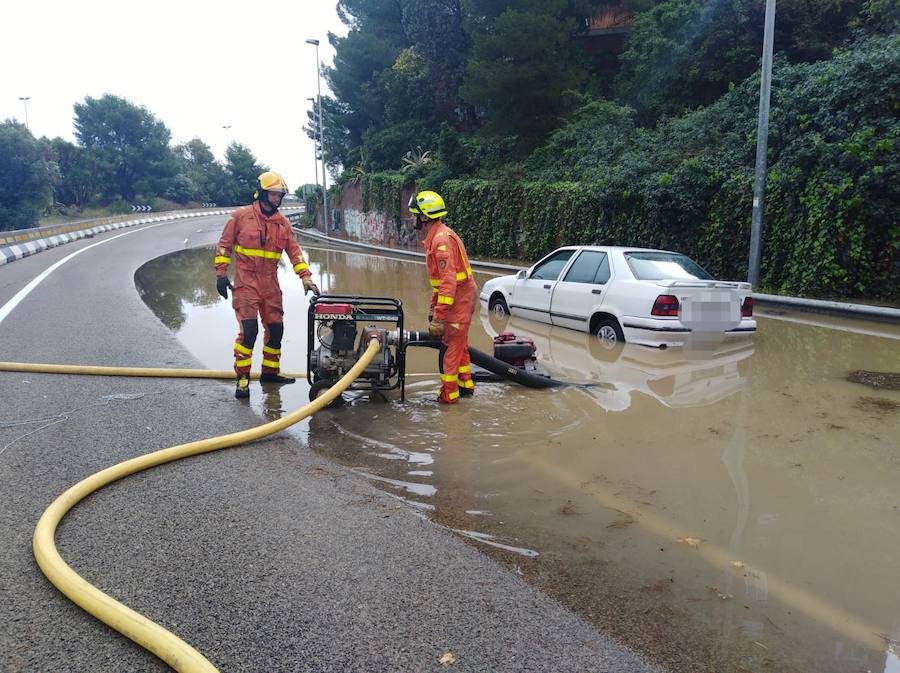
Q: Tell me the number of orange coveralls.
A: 2